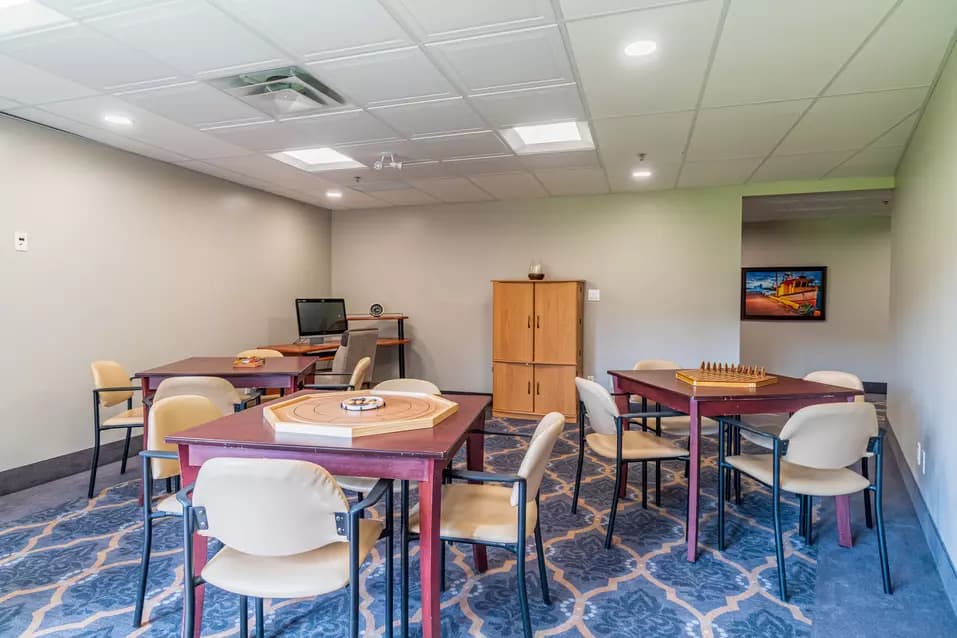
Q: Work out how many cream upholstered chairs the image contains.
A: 12